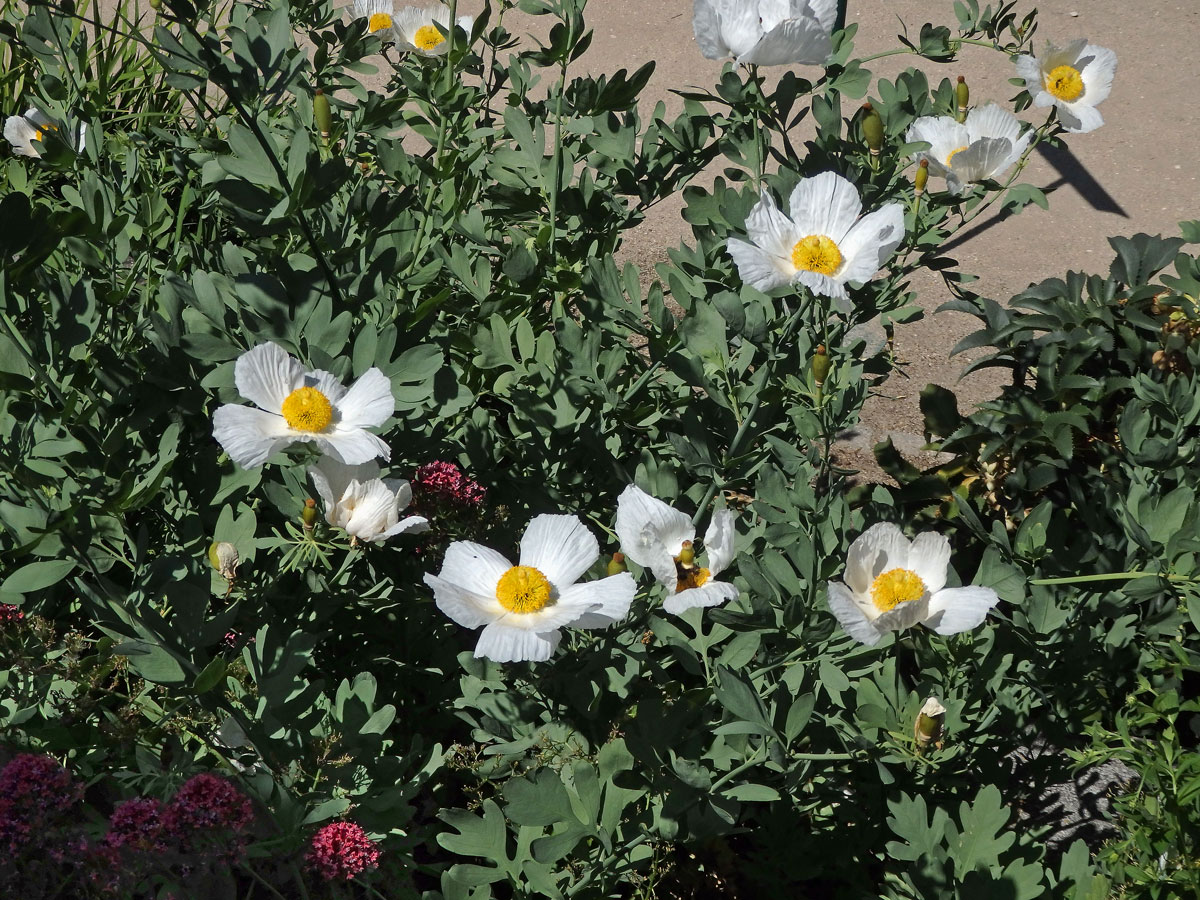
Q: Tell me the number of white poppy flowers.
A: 12